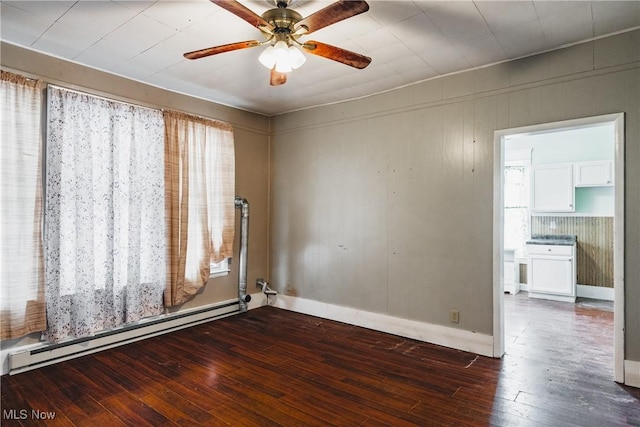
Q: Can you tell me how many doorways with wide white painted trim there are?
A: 1